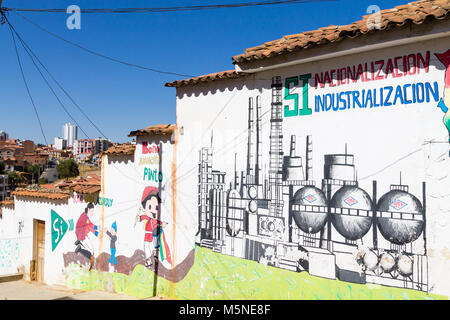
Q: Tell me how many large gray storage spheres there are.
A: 3